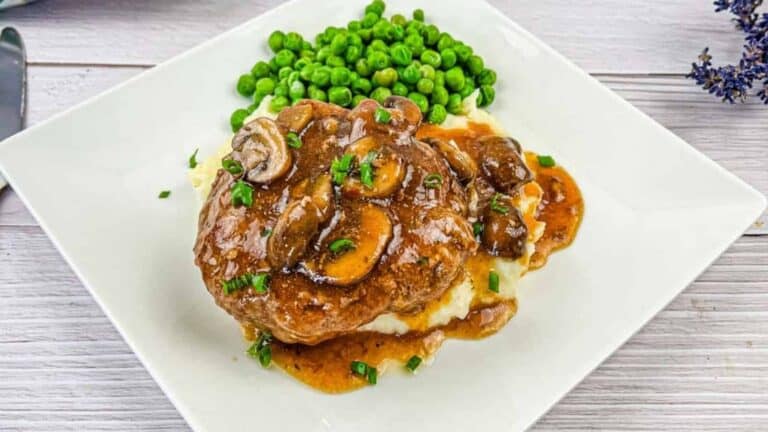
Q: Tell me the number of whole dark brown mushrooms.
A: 2